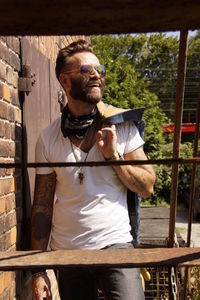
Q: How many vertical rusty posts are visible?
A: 2